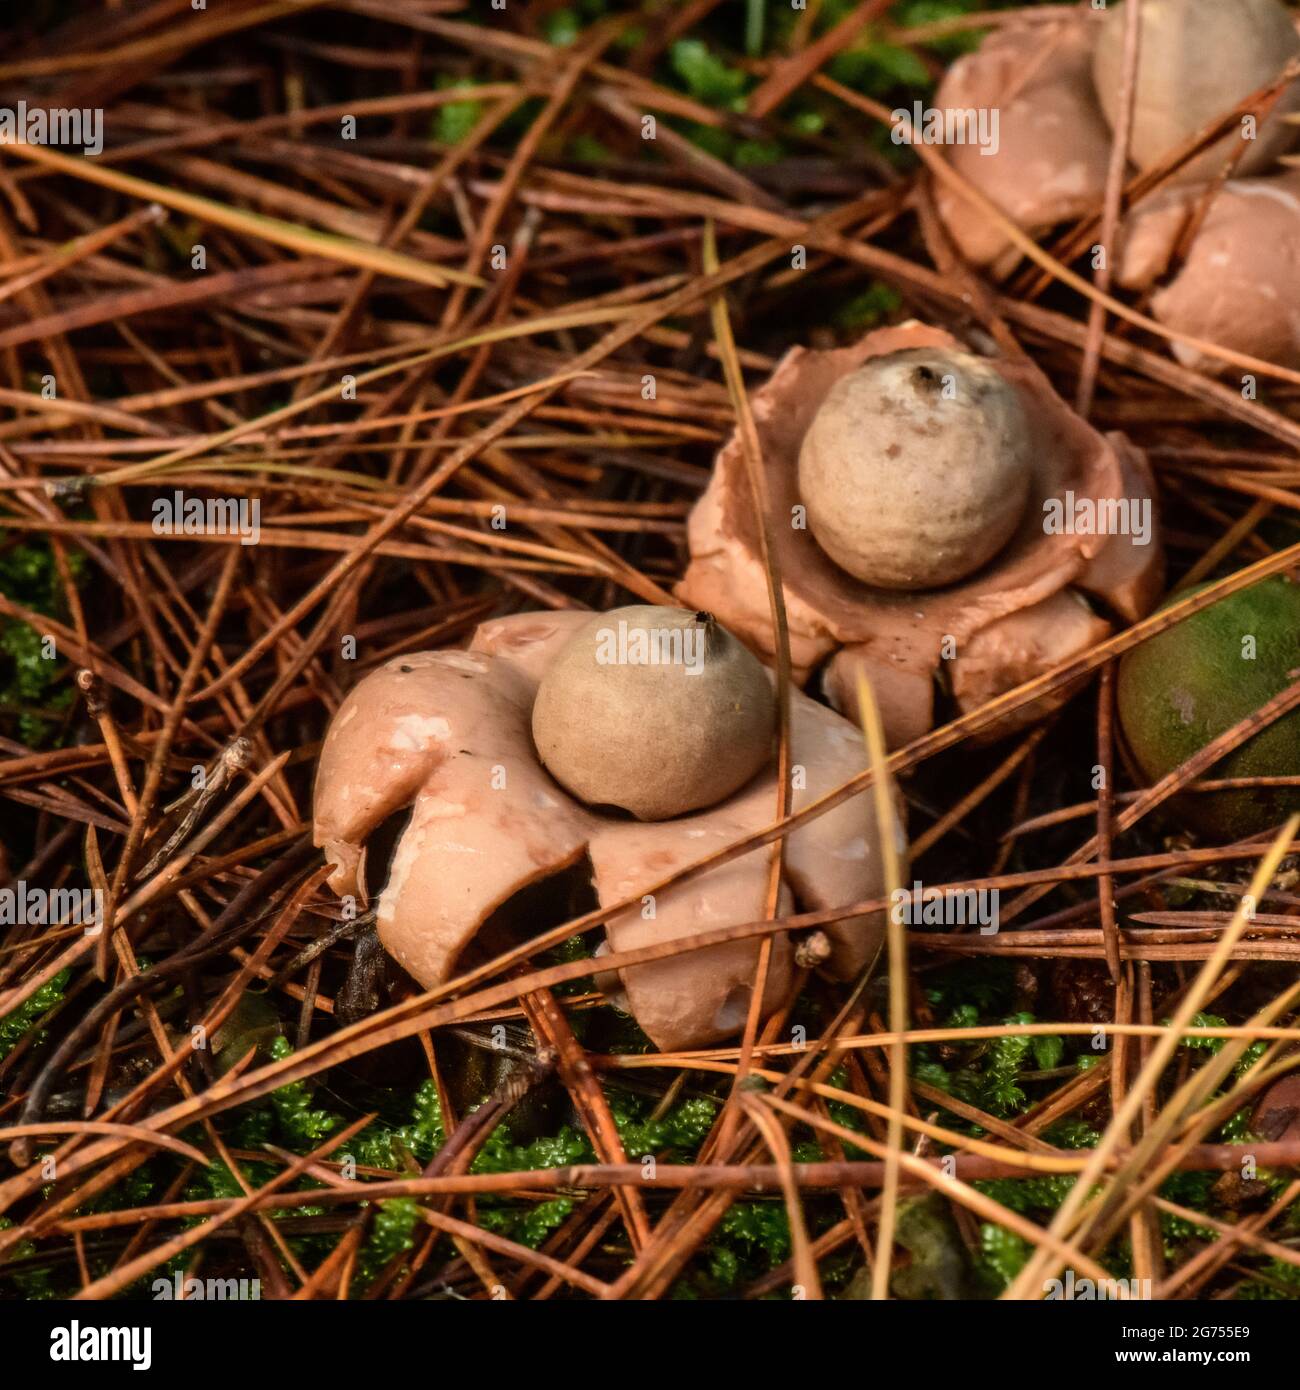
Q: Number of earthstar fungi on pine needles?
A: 3